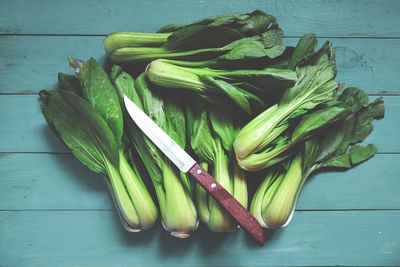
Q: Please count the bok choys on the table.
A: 7